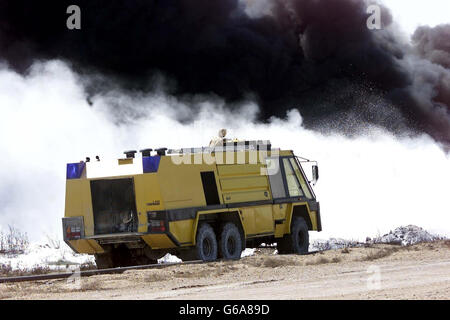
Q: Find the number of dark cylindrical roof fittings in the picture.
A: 3